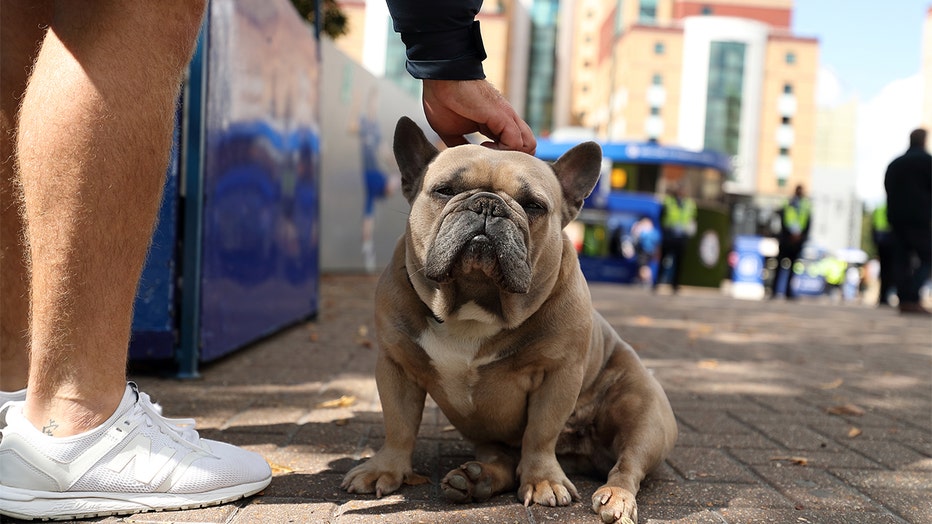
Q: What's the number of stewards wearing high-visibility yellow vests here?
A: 3